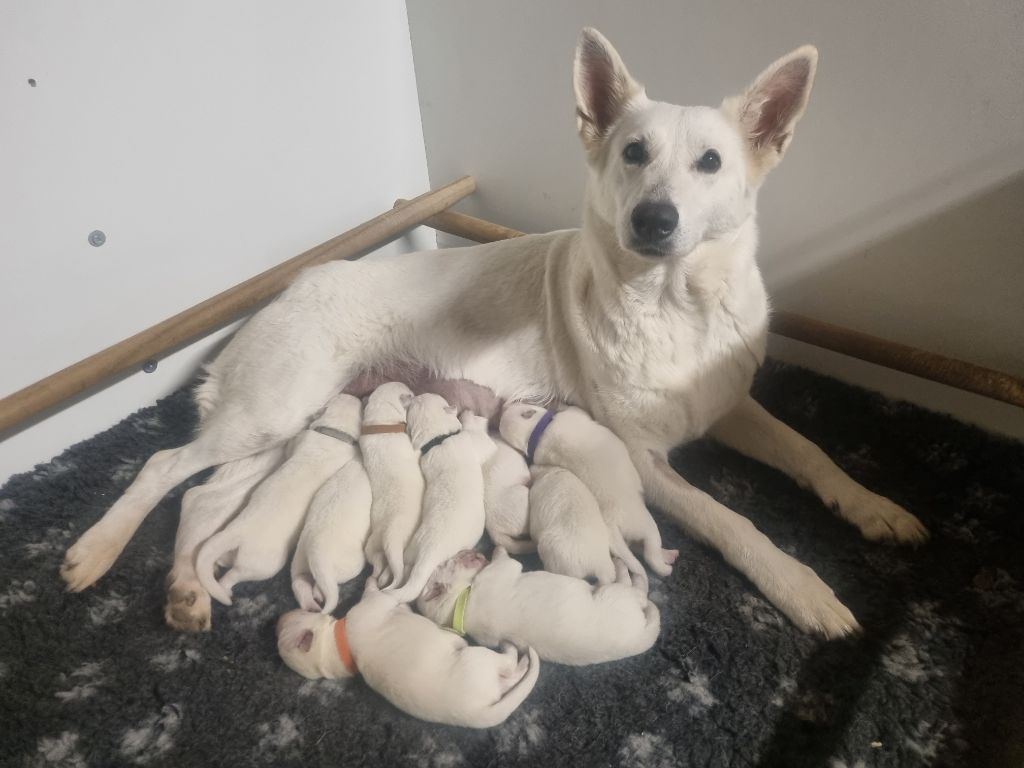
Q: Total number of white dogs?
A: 10